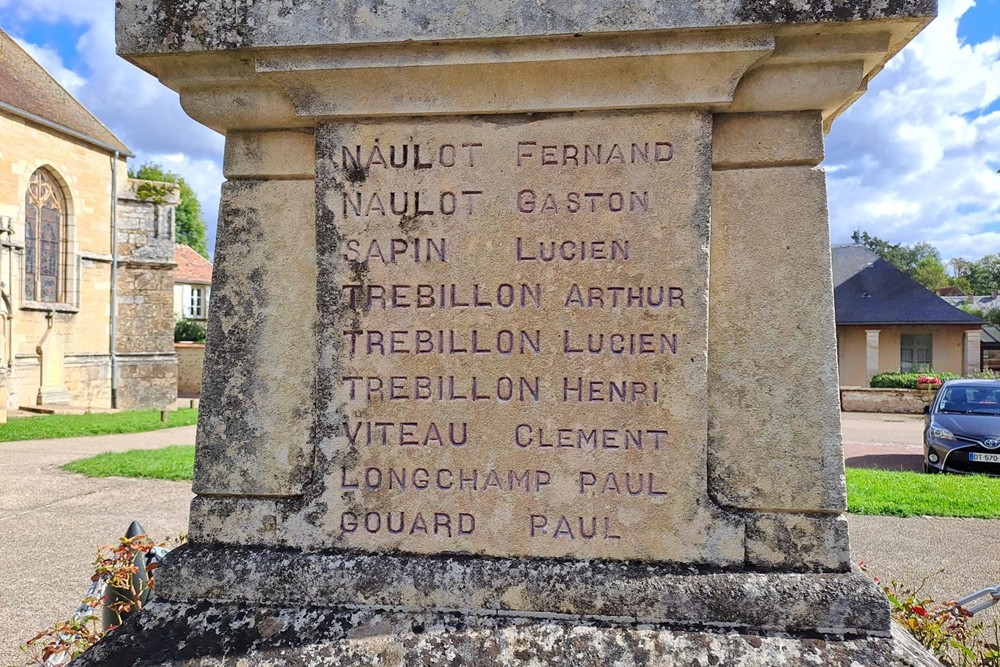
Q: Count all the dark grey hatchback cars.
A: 1